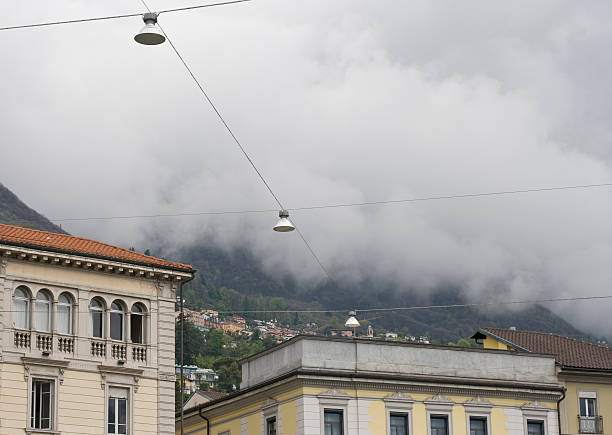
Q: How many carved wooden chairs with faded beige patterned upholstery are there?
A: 0